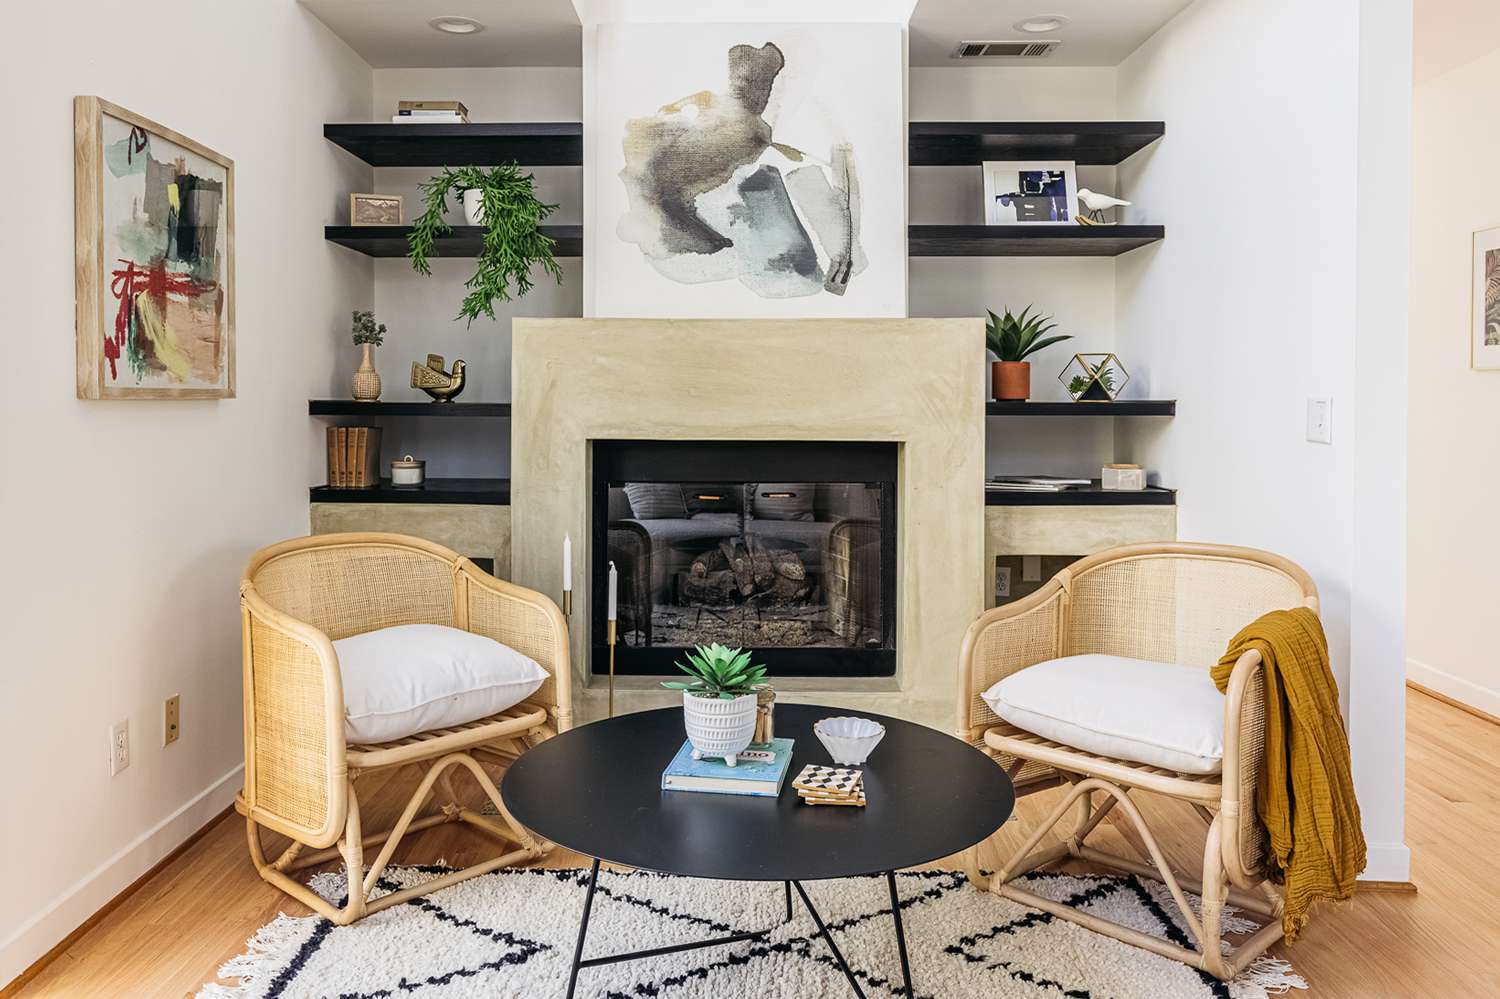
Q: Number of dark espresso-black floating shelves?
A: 8